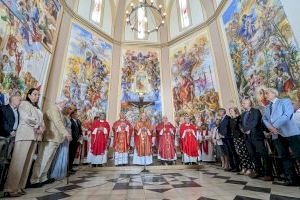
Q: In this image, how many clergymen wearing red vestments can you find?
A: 5